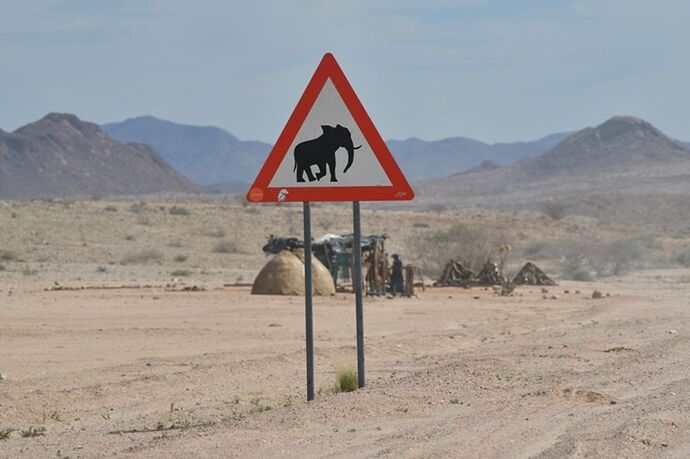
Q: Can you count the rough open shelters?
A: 1